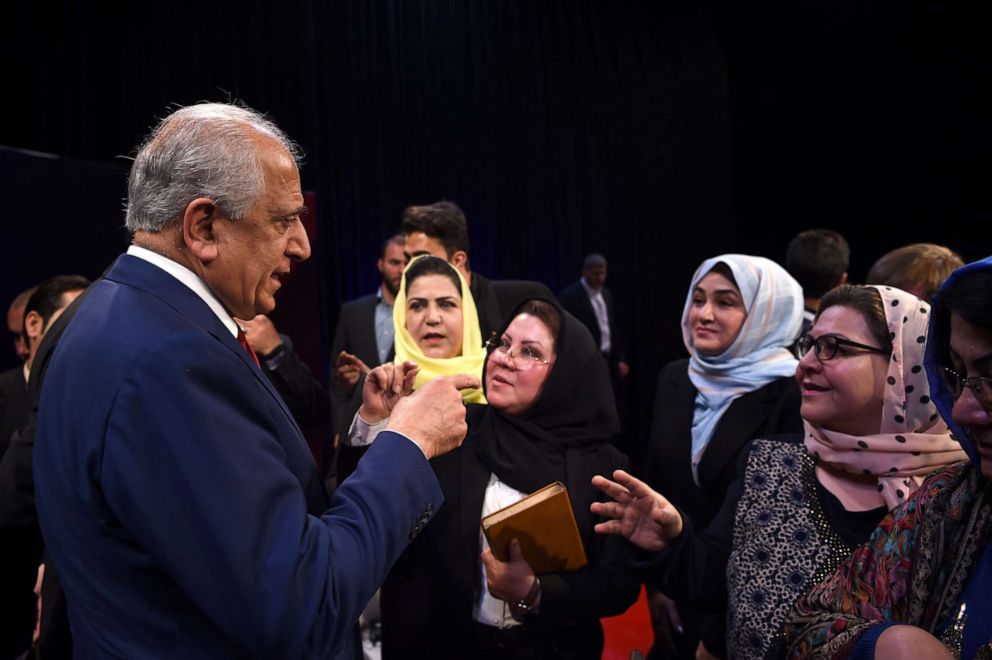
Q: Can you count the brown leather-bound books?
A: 1